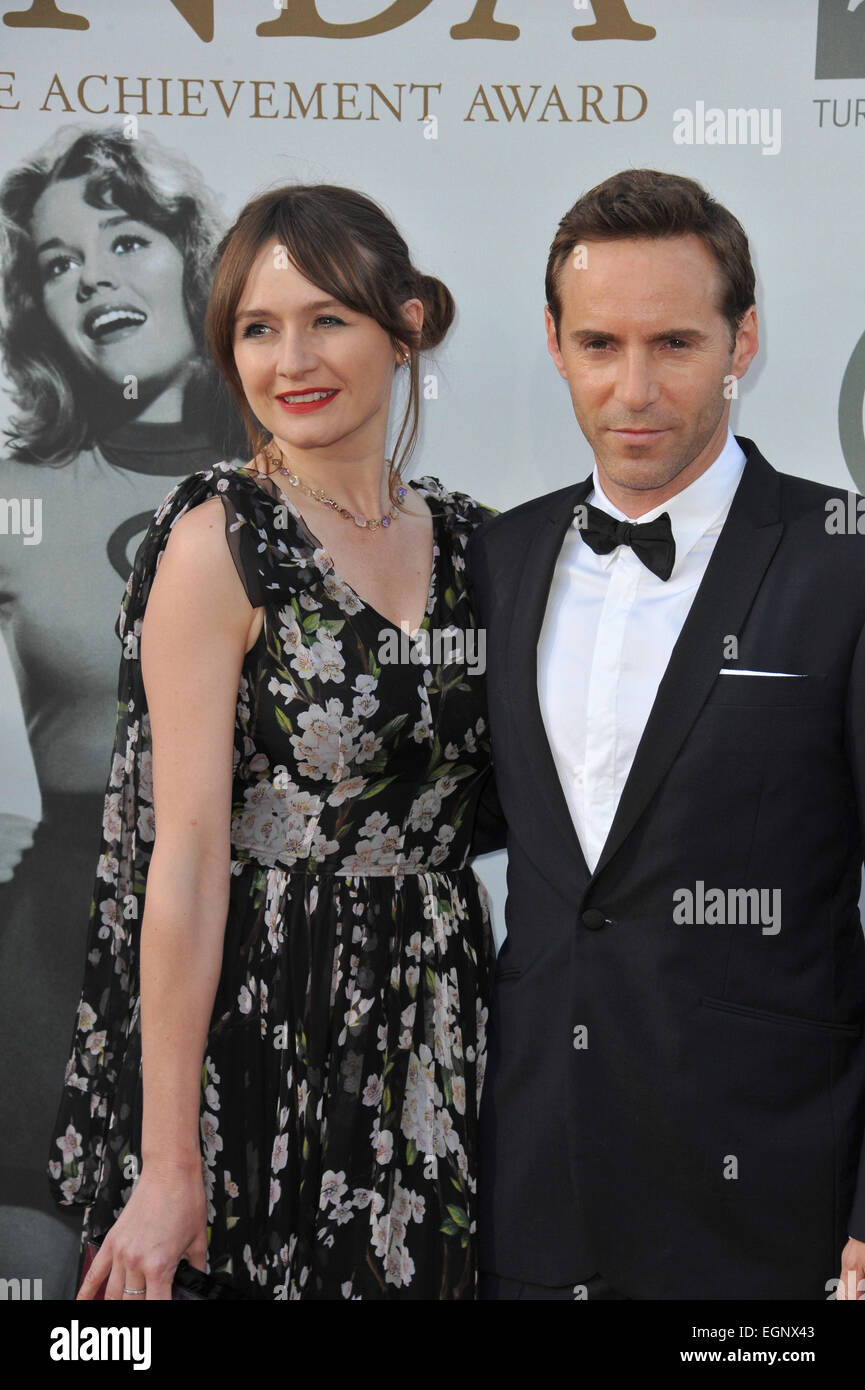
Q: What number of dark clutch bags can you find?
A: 1